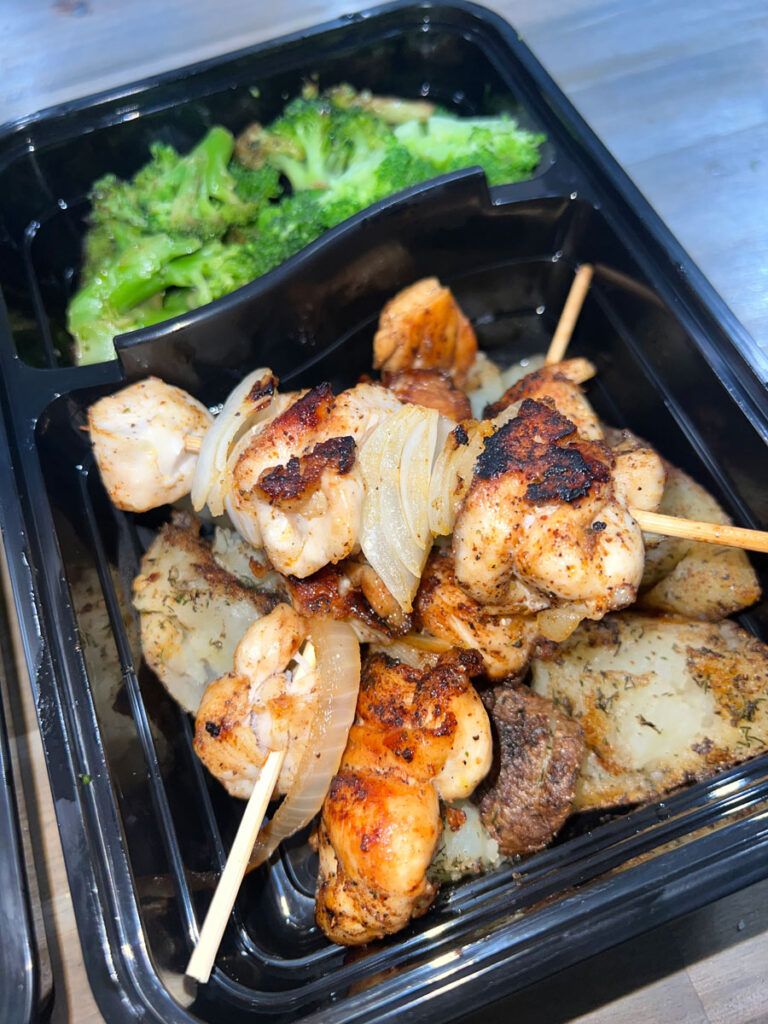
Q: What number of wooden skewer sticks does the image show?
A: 3